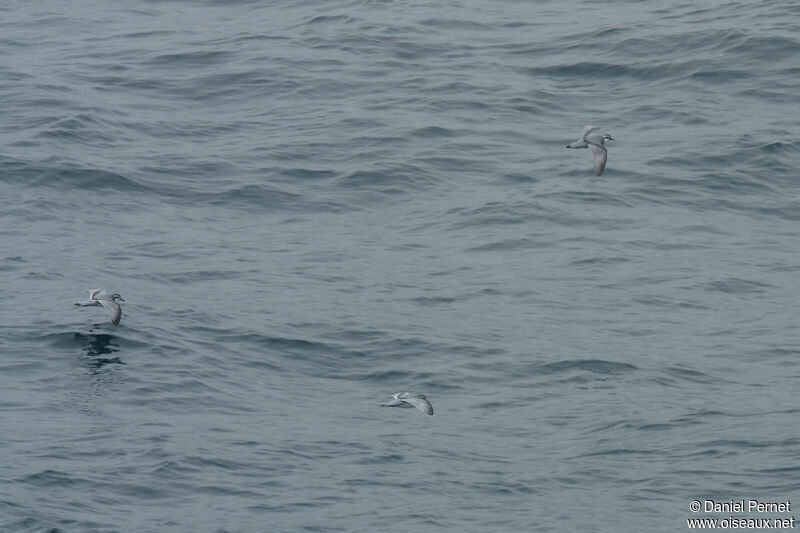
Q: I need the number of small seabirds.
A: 3